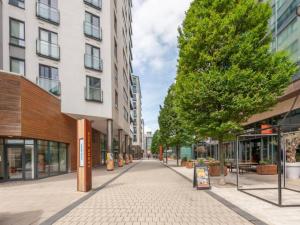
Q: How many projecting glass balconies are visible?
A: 7